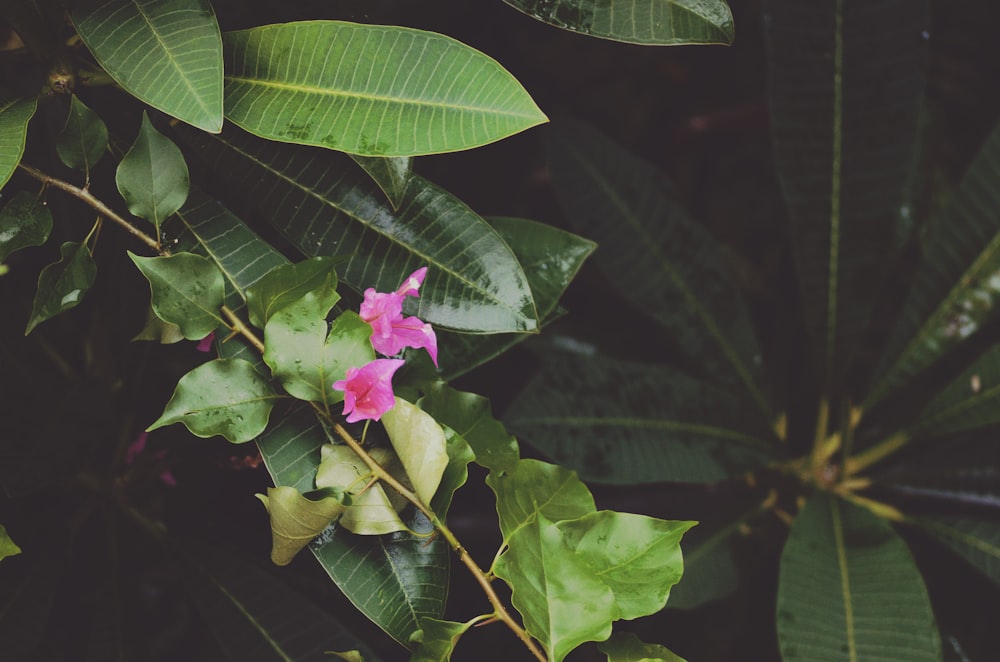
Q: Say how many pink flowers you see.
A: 2